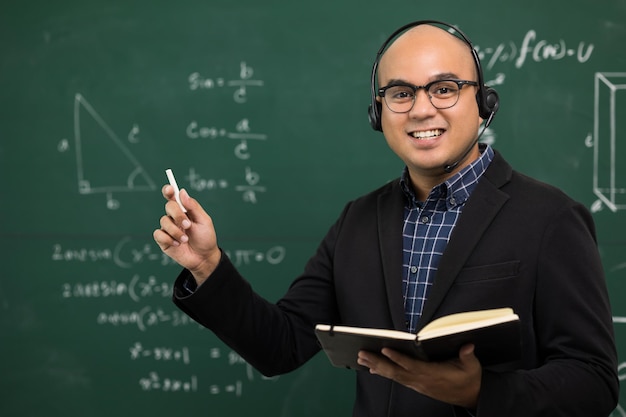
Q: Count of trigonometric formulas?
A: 3